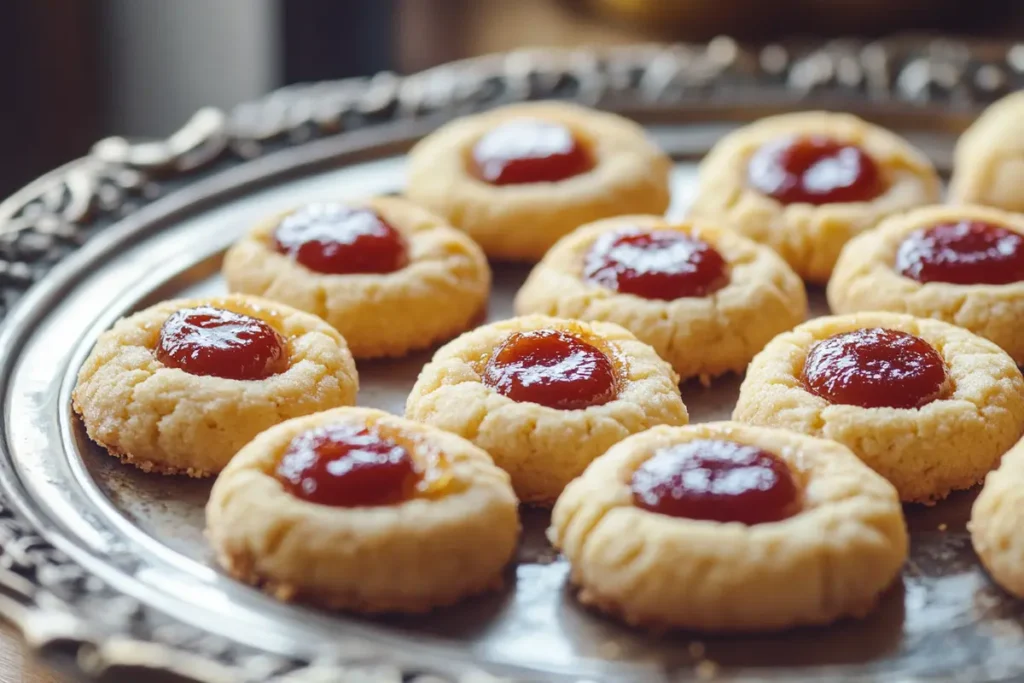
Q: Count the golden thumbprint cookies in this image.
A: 12